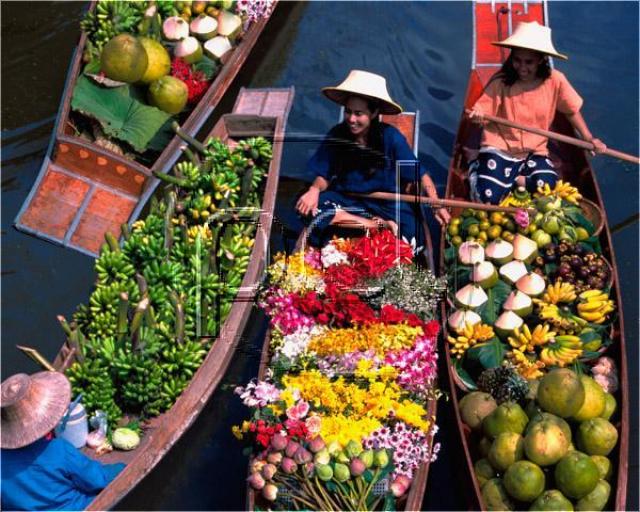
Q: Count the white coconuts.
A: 15